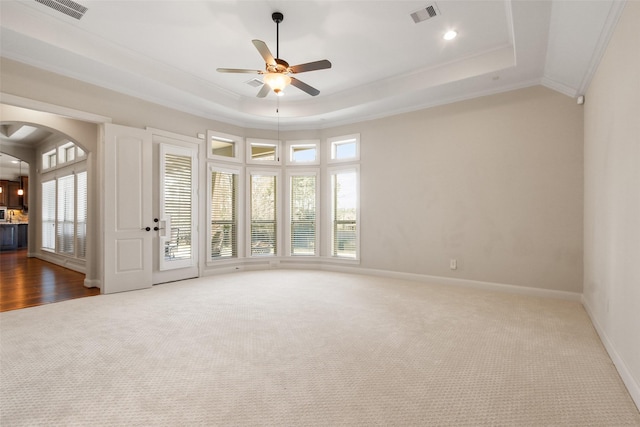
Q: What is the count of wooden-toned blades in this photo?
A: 5